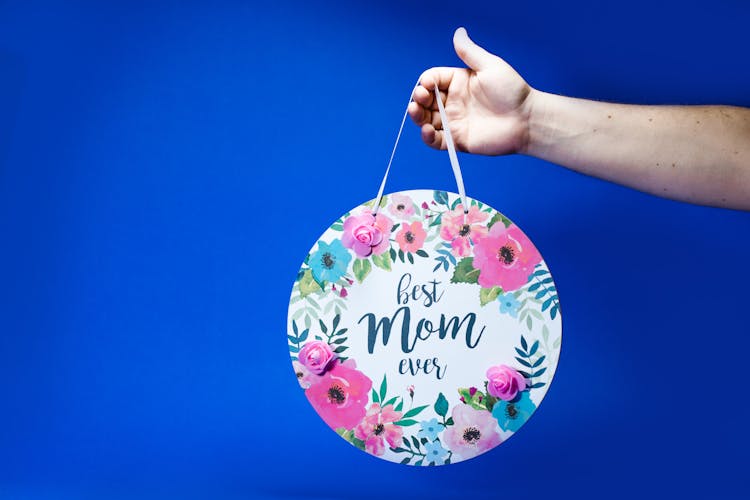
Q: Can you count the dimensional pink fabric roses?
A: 3